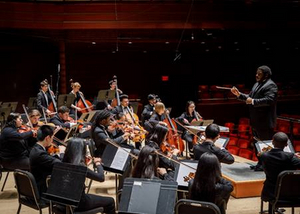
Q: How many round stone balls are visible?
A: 0